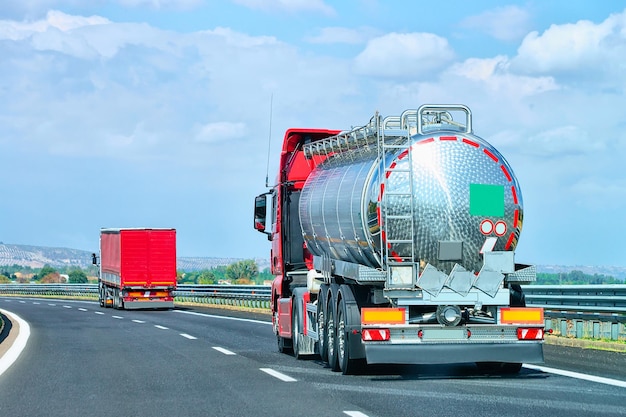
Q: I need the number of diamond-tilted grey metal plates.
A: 3